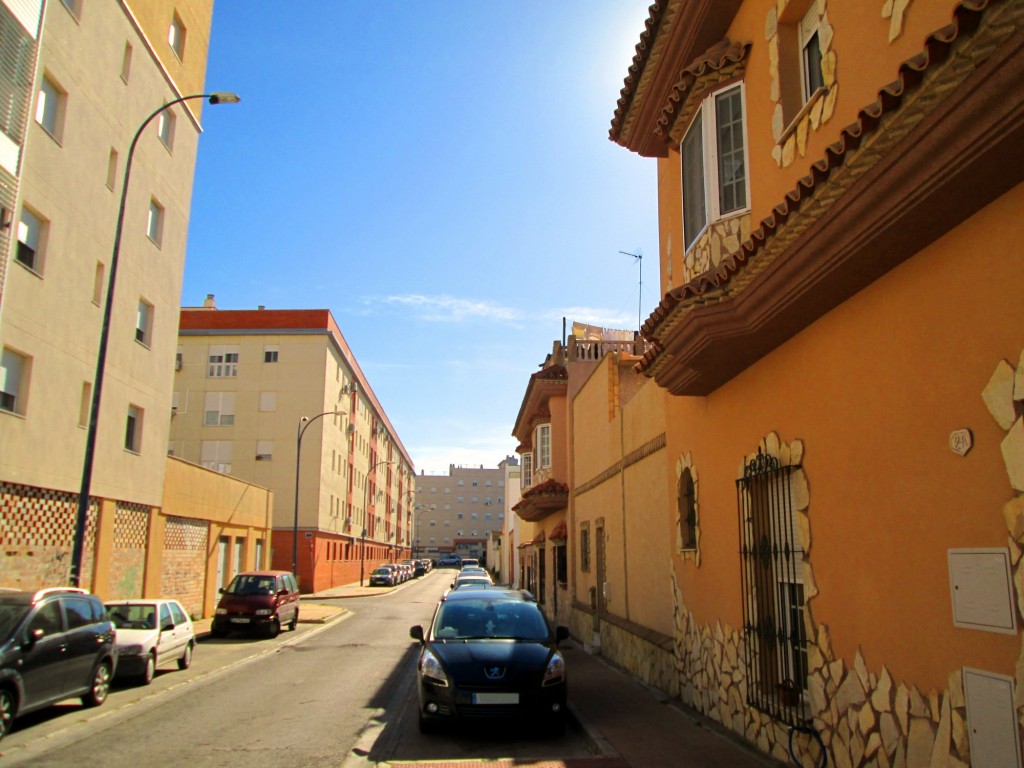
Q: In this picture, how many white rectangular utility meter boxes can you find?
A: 2